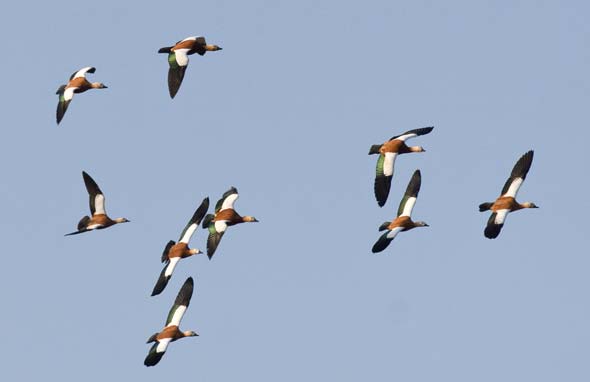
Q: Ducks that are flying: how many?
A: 9